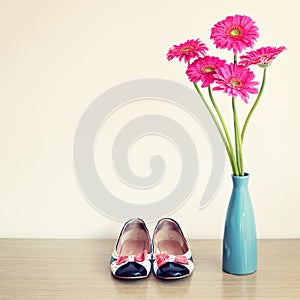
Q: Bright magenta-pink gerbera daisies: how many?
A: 5